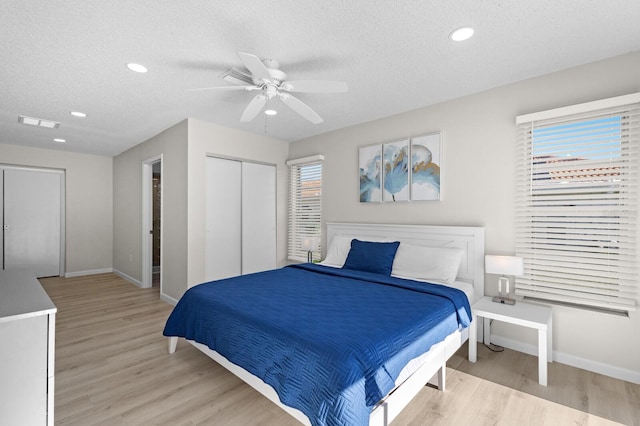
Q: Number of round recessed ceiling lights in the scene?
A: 5